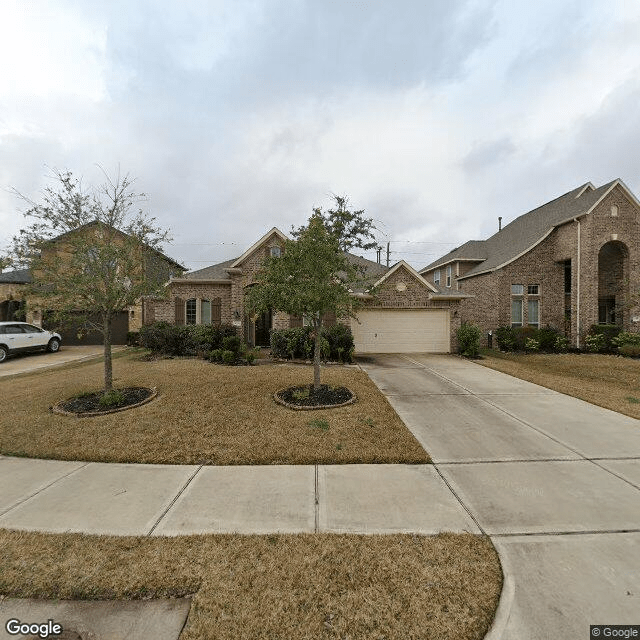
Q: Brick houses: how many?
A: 3